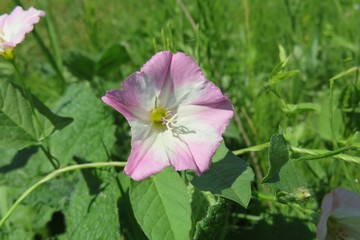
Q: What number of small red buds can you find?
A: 0